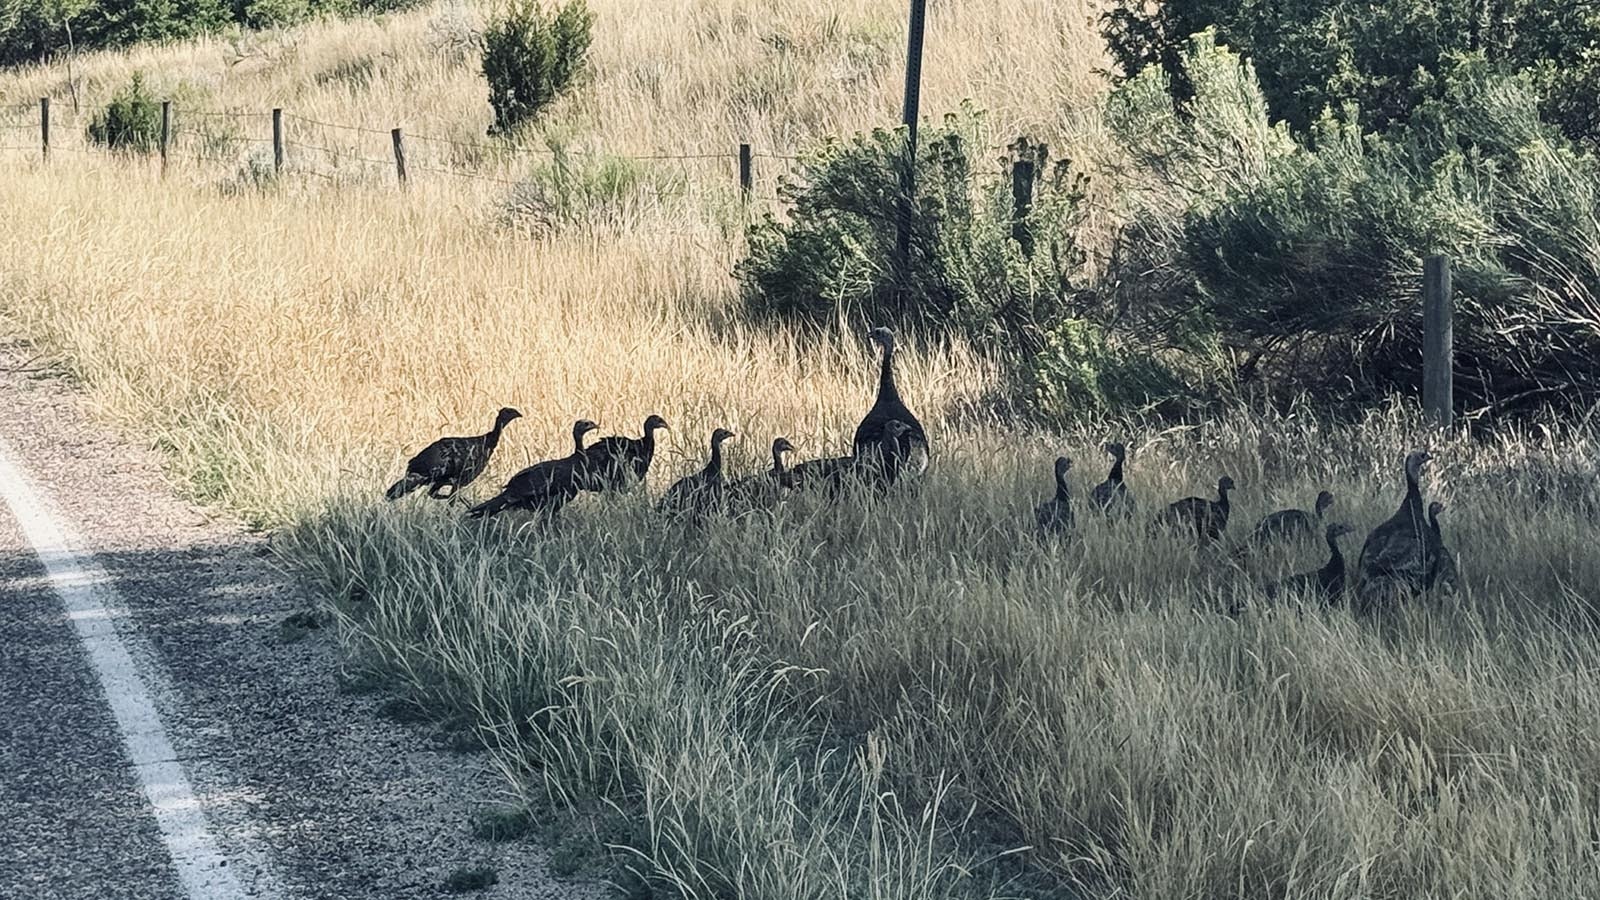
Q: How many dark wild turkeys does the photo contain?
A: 14